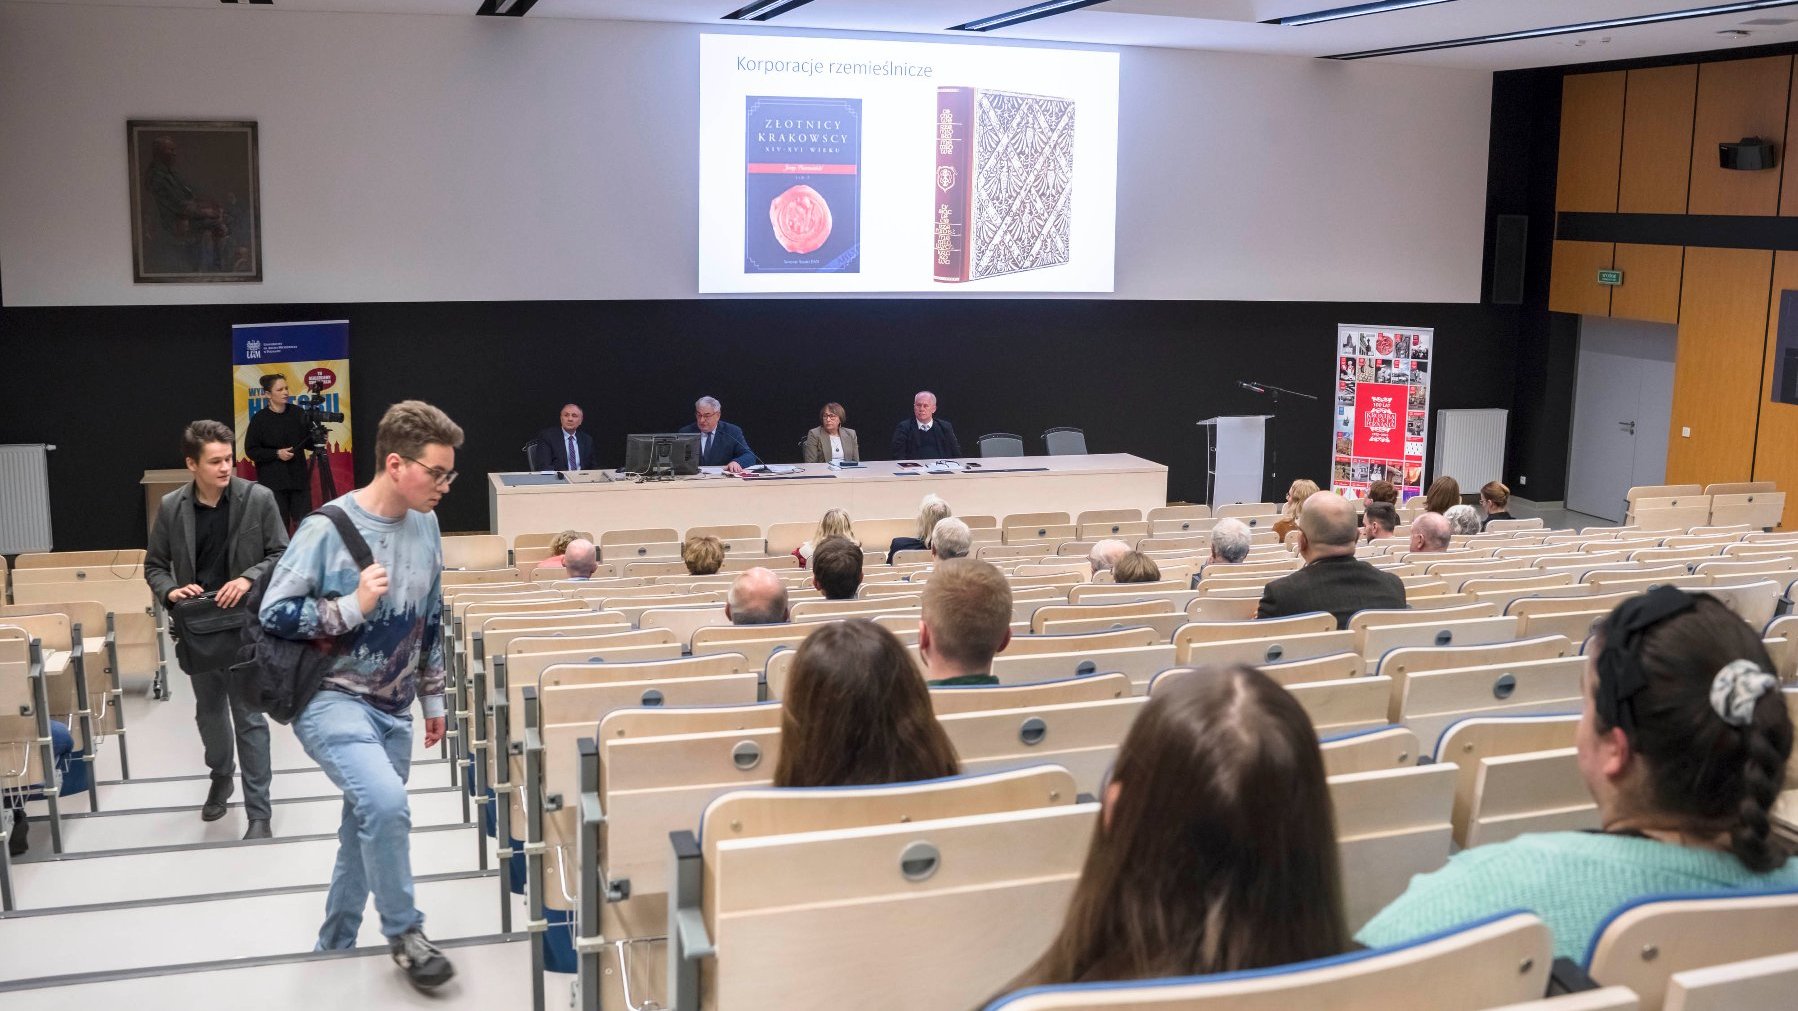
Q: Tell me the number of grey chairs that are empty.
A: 2